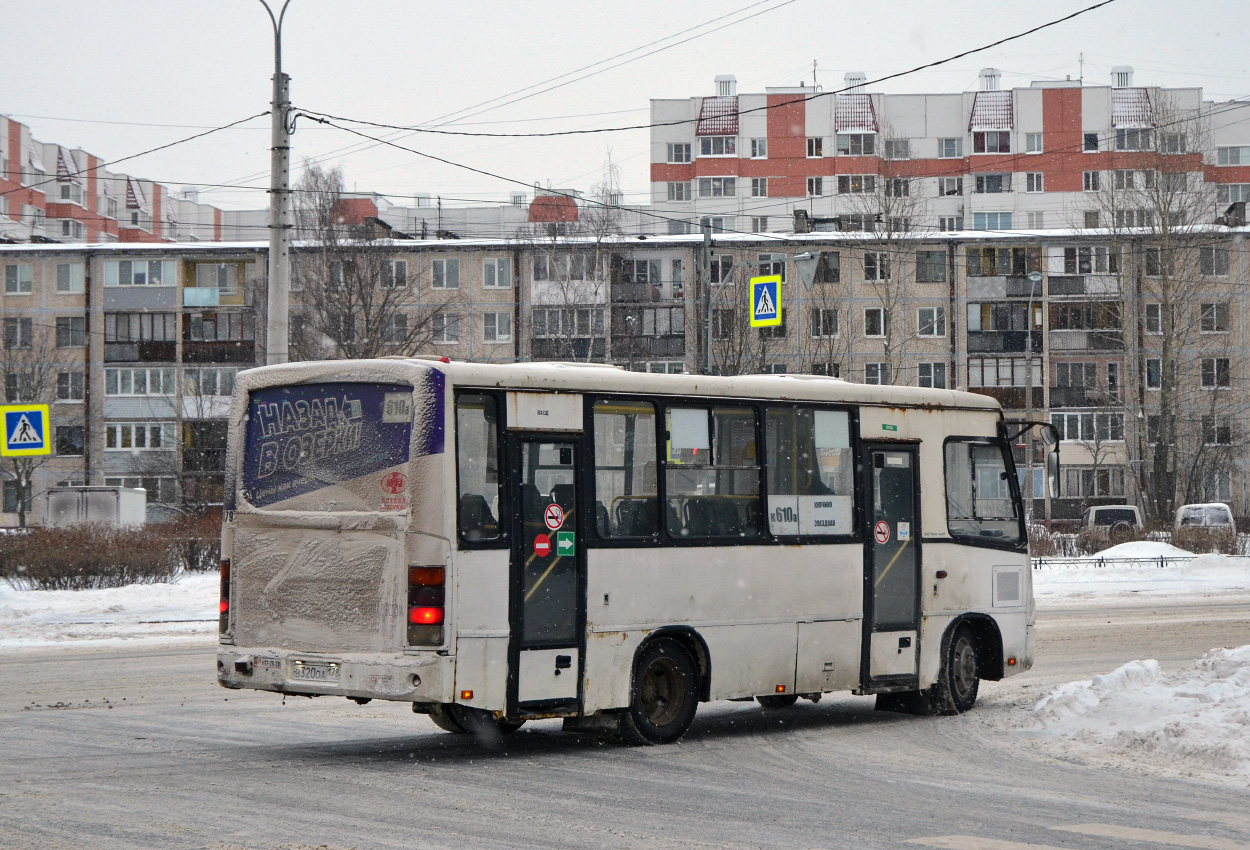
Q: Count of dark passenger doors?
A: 2